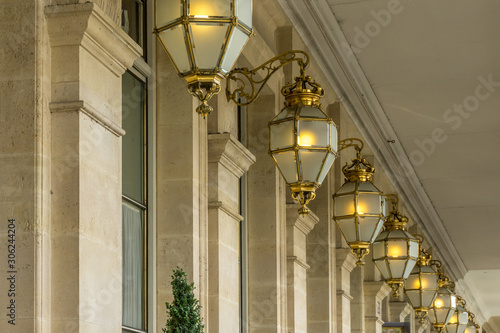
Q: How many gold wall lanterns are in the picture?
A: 8